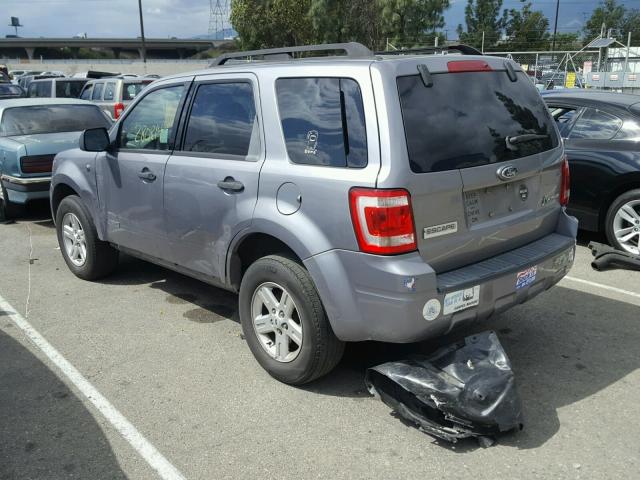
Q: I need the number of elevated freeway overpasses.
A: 1